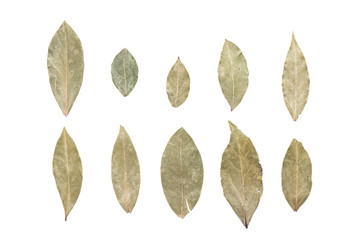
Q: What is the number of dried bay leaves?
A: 10